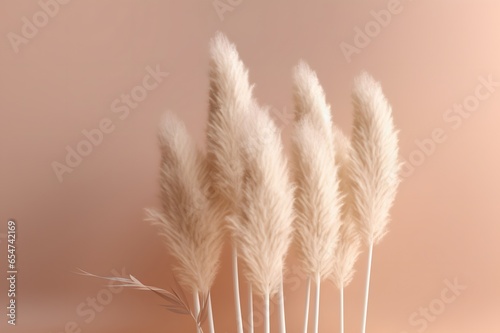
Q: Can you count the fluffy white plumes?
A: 7